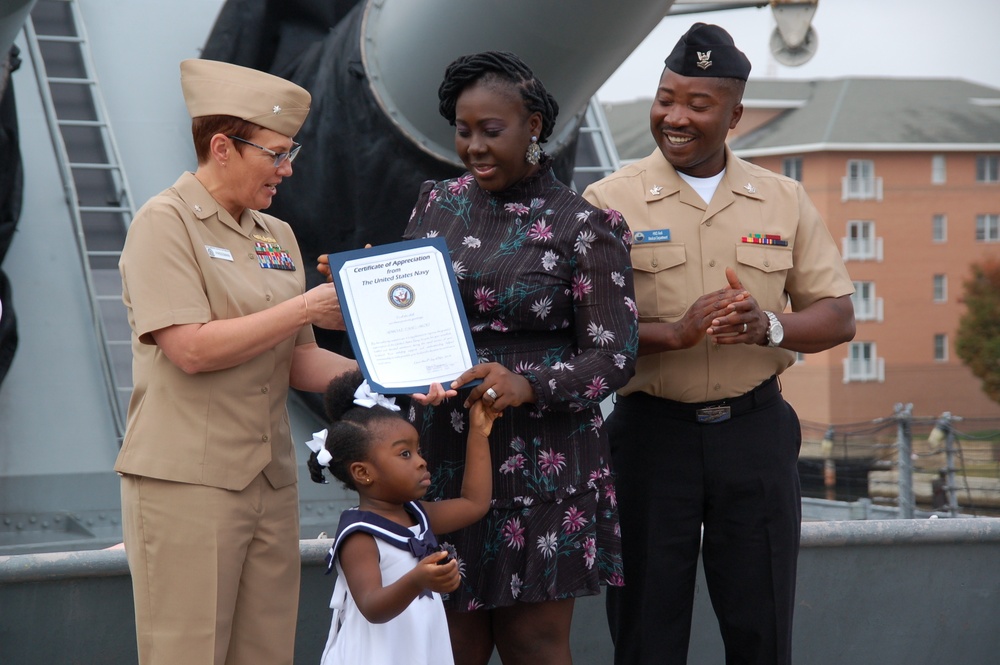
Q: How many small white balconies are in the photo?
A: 4